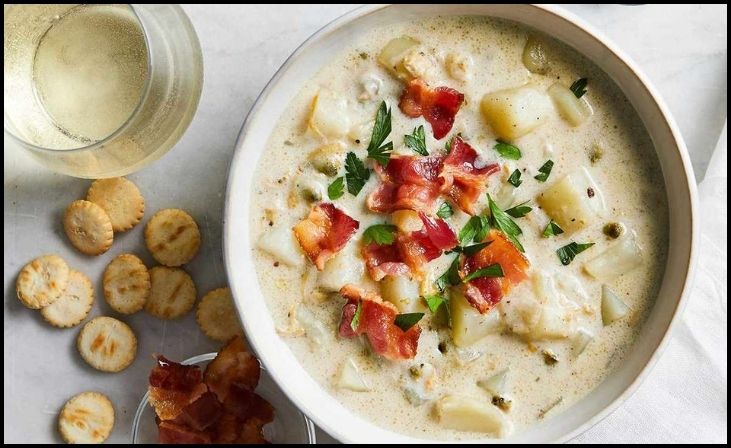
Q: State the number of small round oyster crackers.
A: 10